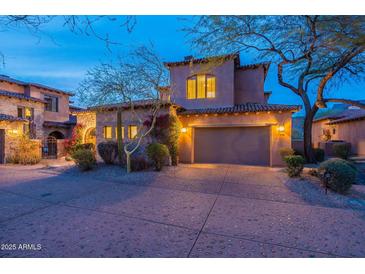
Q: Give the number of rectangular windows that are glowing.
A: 3